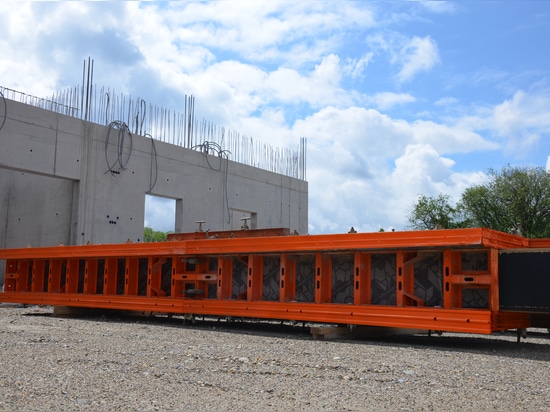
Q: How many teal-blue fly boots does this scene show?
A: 0